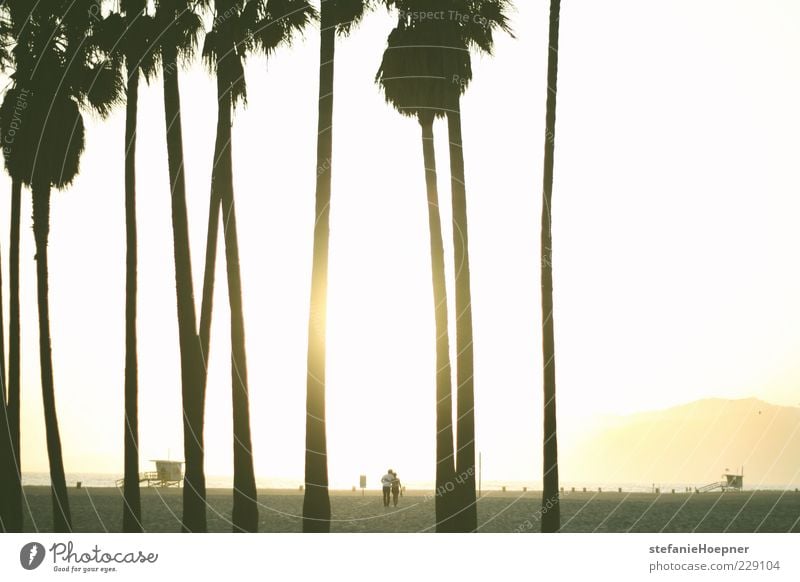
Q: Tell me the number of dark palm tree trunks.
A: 11